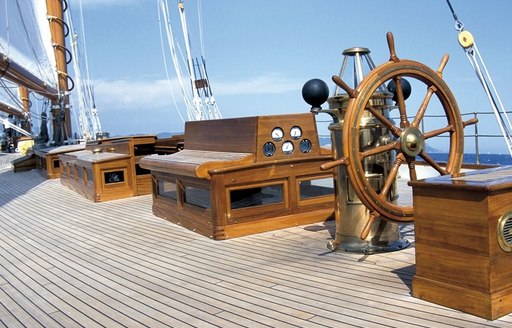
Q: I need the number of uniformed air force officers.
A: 0